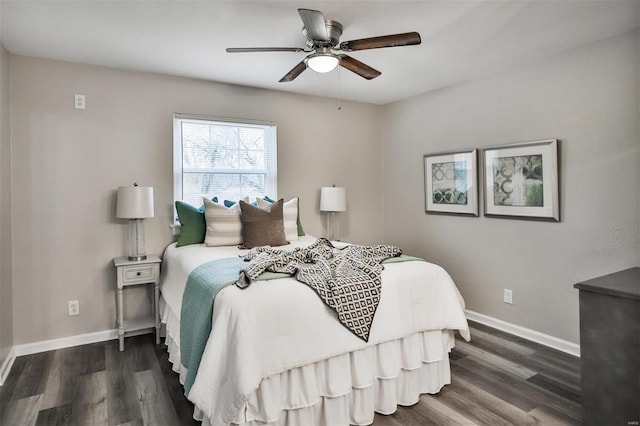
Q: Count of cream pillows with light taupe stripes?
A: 2